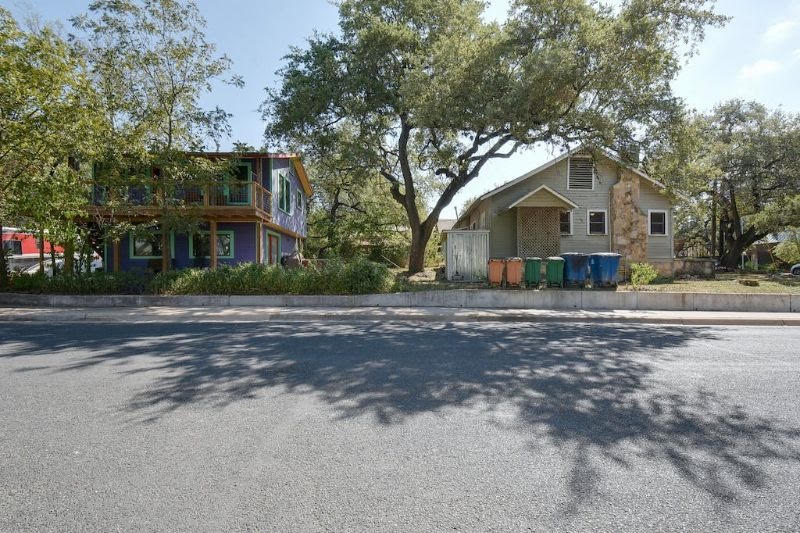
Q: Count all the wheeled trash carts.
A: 6